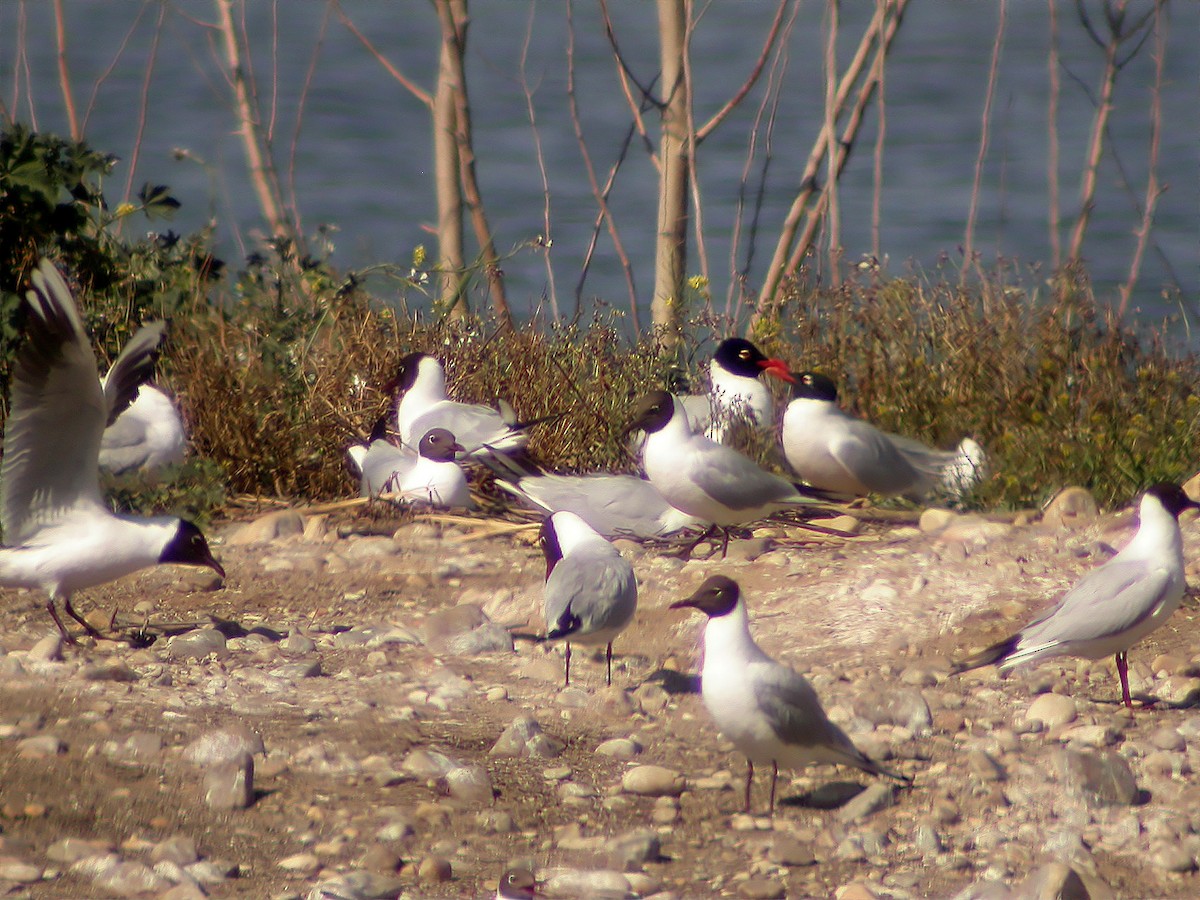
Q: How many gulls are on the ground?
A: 12